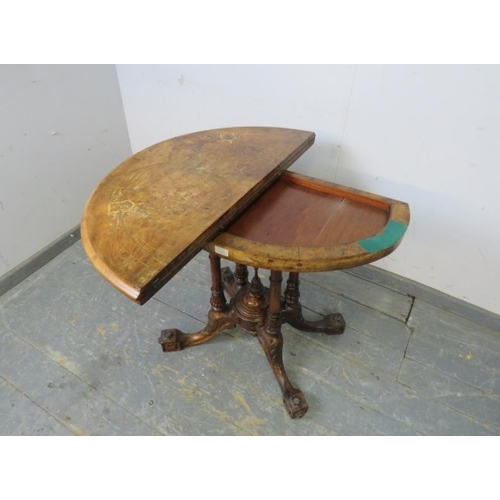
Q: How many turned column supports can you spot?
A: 4